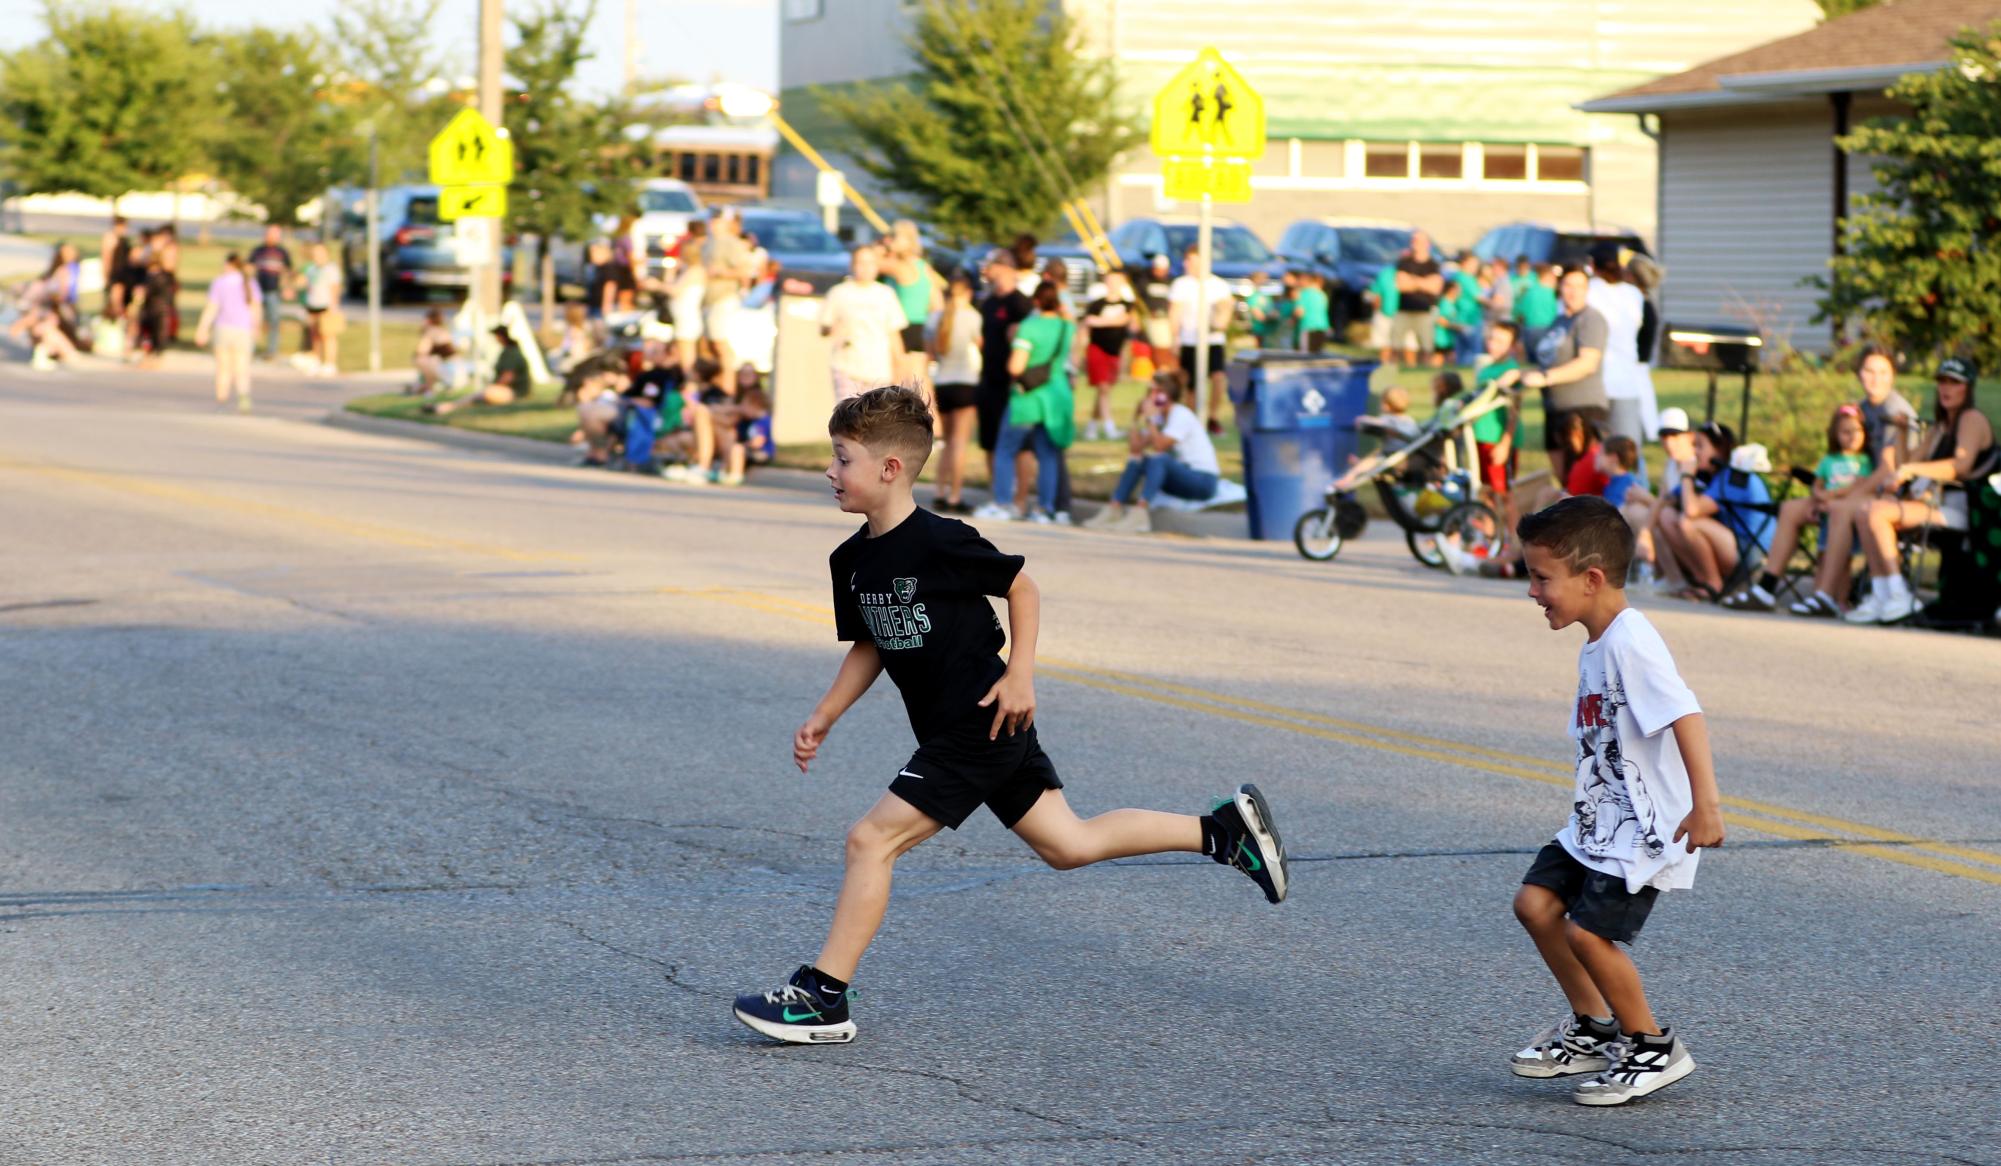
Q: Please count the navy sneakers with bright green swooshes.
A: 2